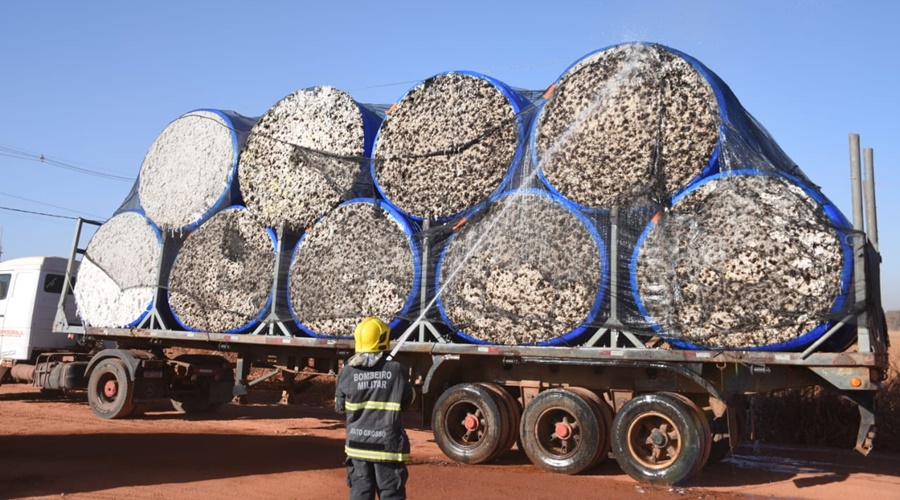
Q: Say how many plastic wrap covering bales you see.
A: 9